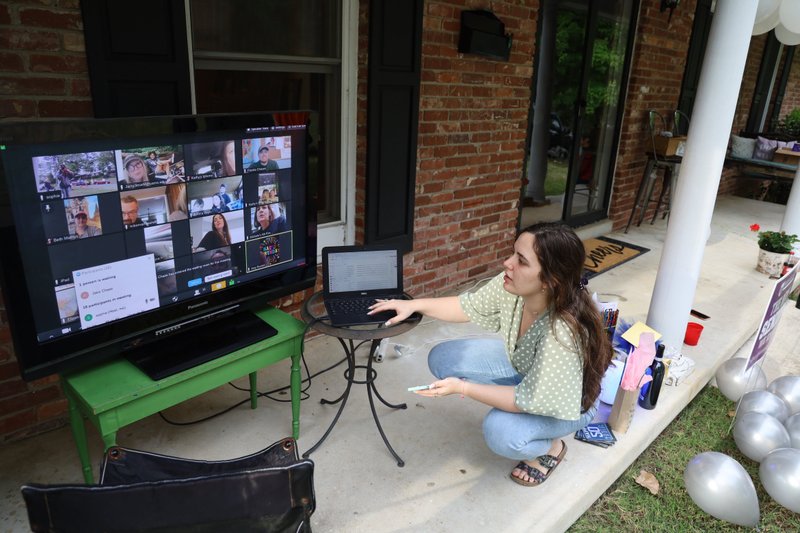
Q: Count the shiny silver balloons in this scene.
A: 7